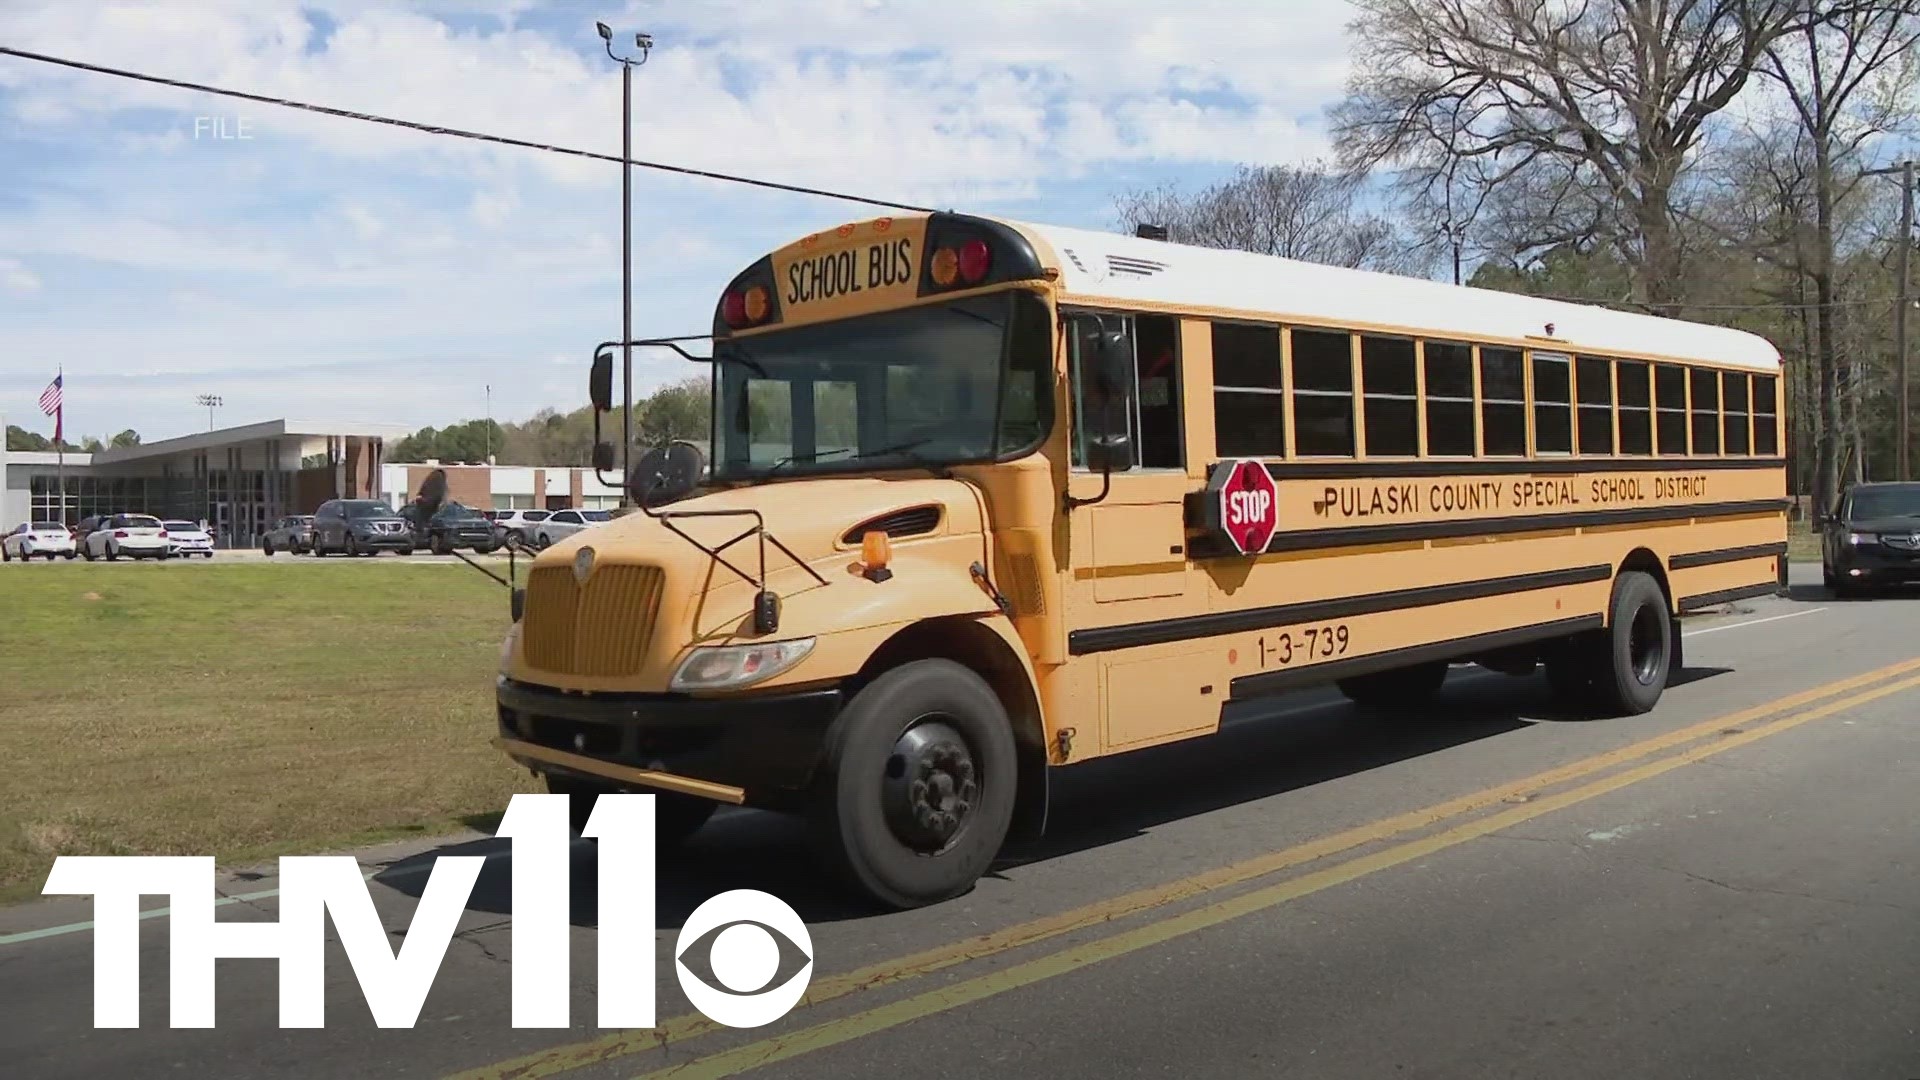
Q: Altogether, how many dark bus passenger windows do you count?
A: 12